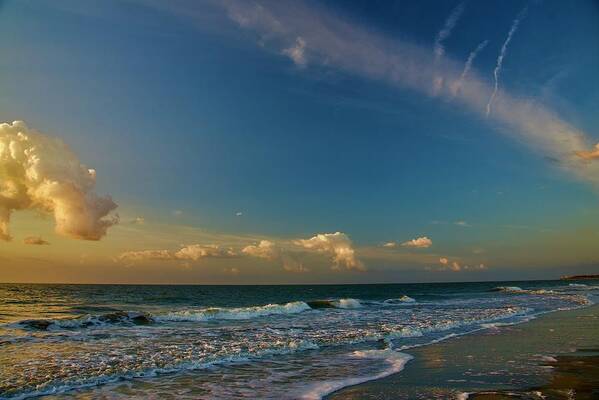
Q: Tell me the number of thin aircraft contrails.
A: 3